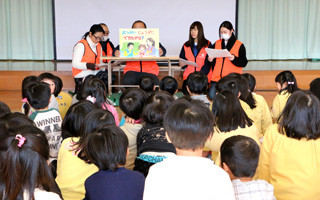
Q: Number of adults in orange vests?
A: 5